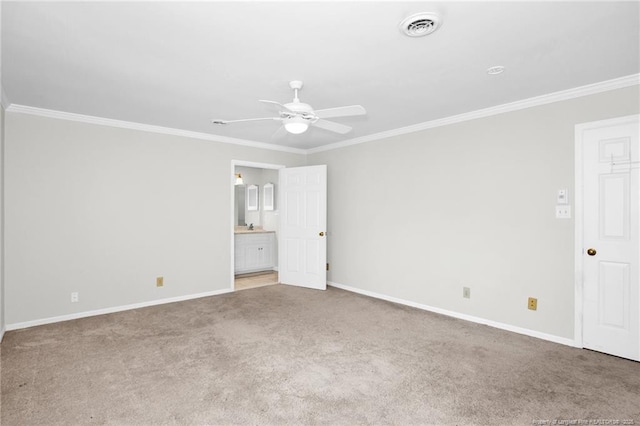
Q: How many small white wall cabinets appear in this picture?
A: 2